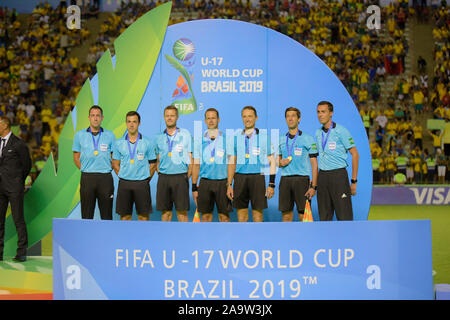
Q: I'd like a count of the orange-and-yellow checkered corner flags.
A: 2